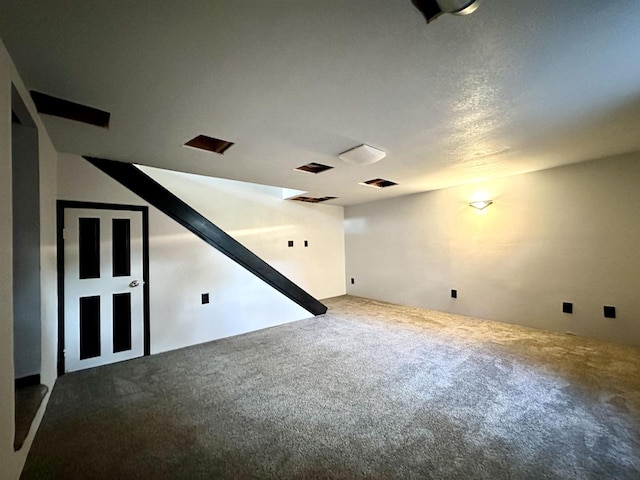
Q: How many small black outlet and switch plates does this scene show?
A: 7